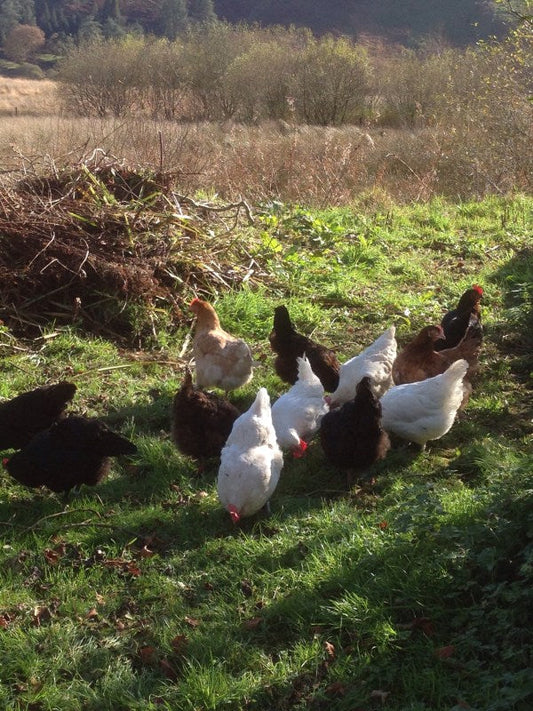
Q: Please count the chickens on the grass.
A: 12